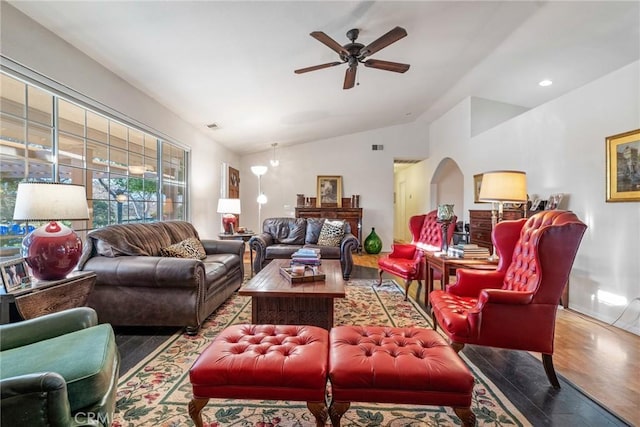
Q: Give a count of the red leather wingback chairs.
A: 2